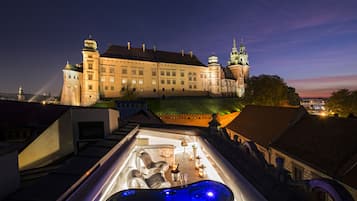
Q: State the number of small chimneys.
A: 5